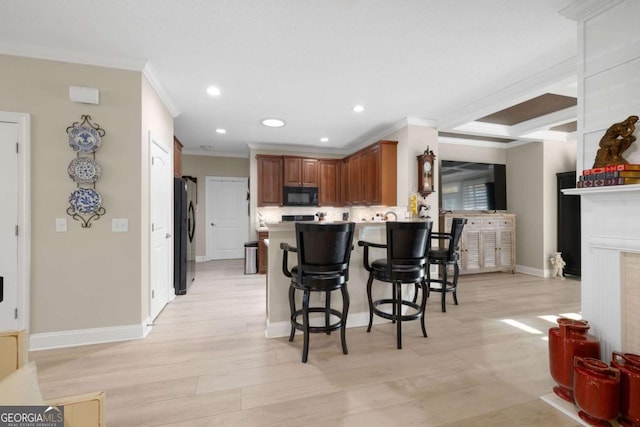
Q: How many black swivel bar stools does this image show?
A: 3